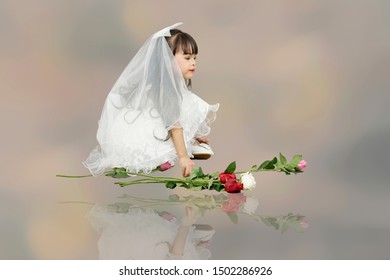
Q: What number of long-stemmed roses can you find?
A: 5